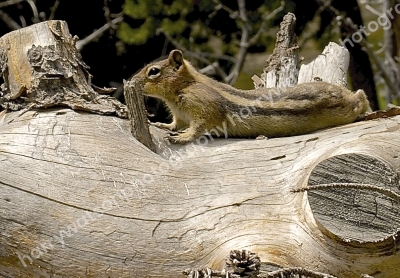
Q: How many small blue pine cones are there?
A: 0